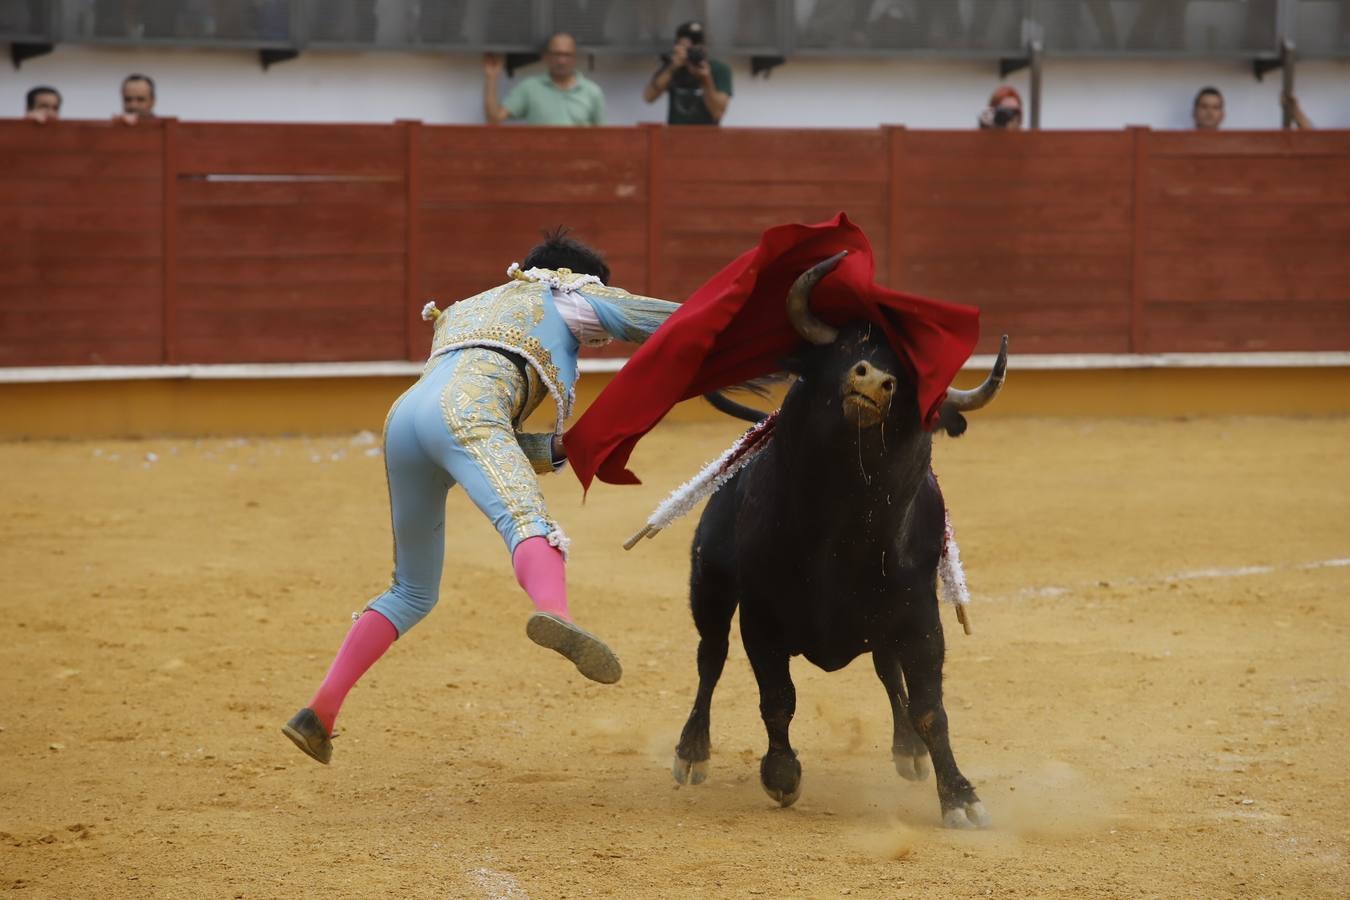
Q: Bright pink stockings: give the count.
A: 2